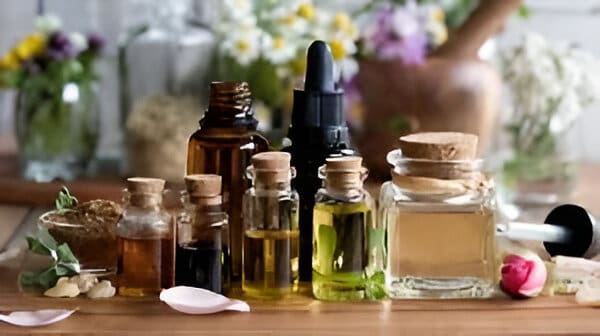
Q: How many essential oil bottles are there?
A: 7